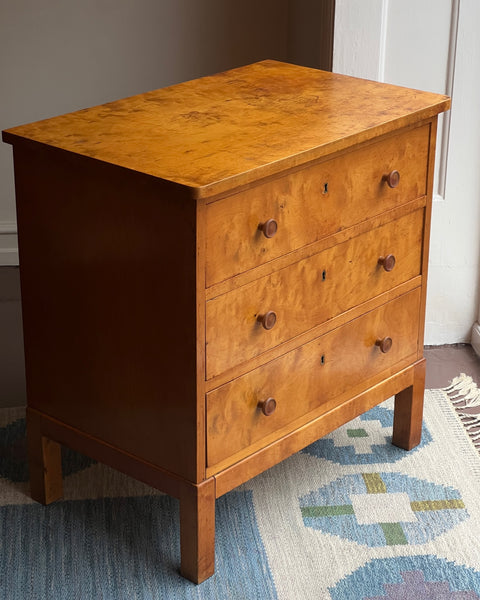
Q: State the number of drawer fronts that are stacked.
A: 3